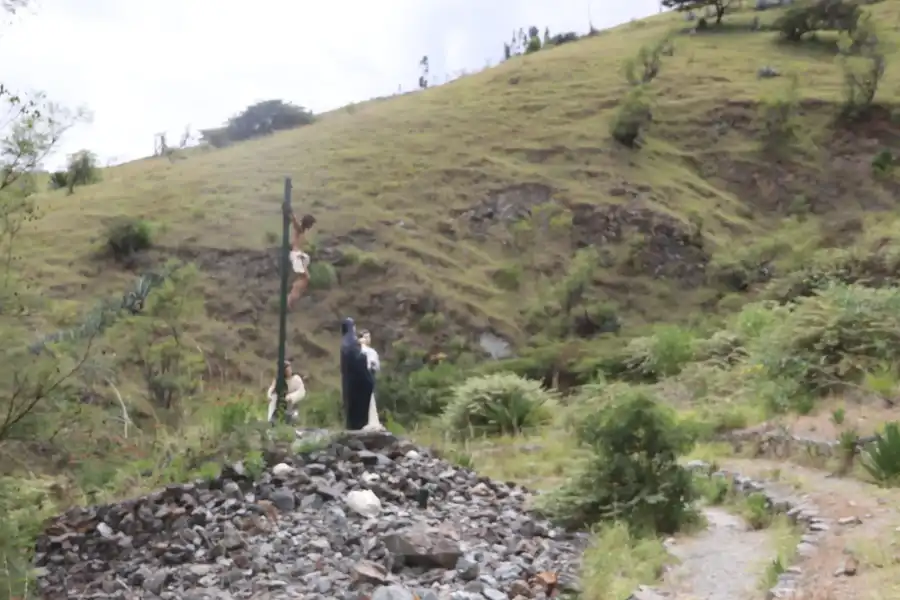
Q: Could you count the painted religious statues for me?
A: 4